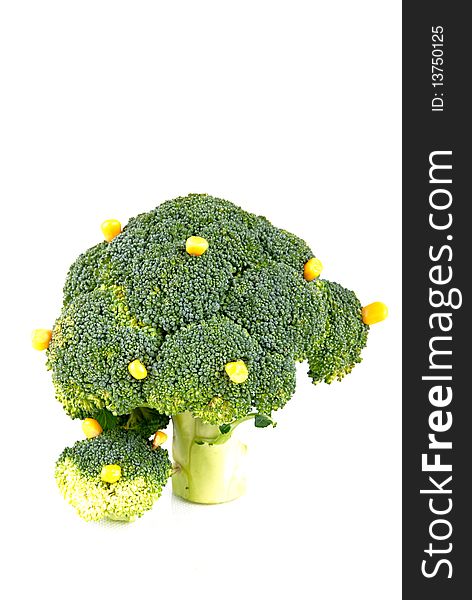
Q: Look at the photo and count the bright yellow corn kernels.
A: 10